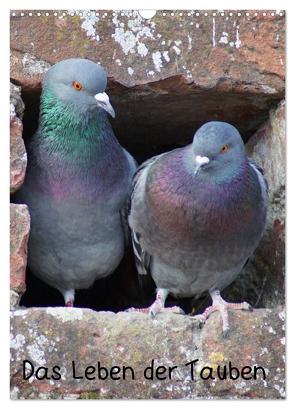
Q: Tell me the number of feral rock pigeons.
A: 2